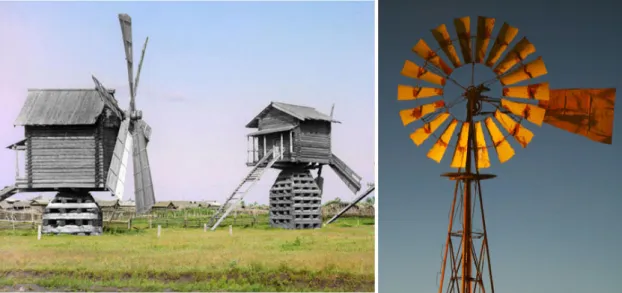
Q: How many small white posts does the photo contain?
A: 4